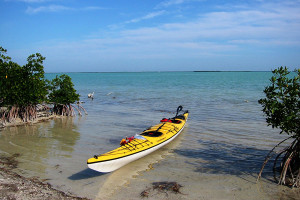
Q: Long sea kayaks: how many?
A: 1